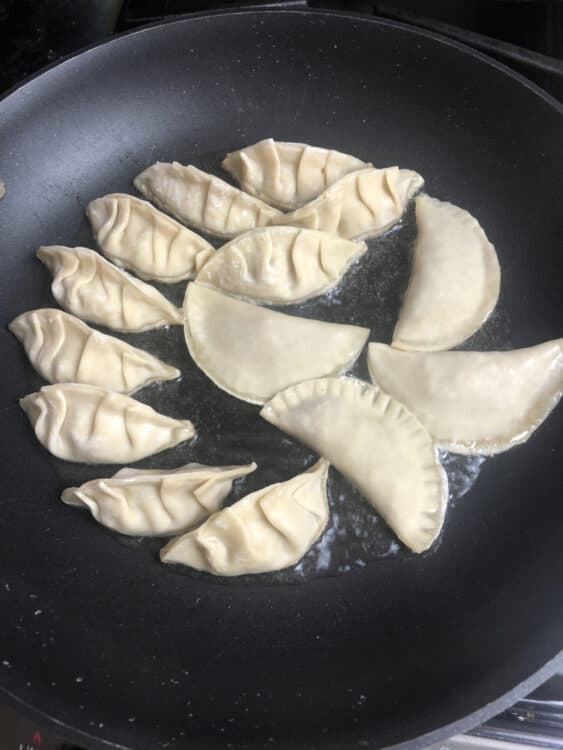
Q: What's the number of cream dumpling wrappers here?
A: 14